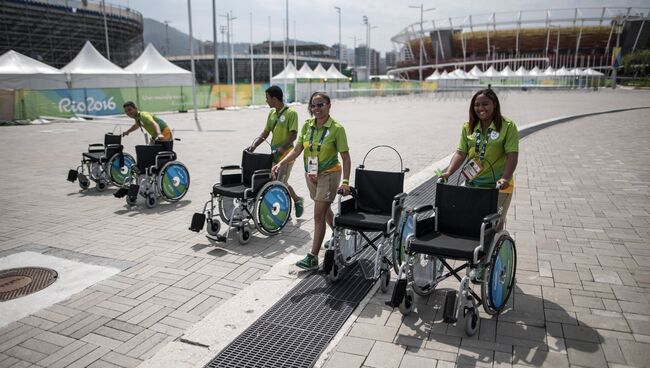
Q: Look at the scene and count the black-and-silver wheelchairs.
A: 5